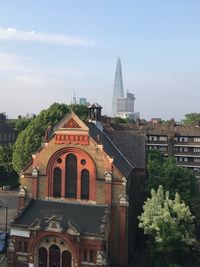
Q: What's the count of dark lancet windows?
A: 3